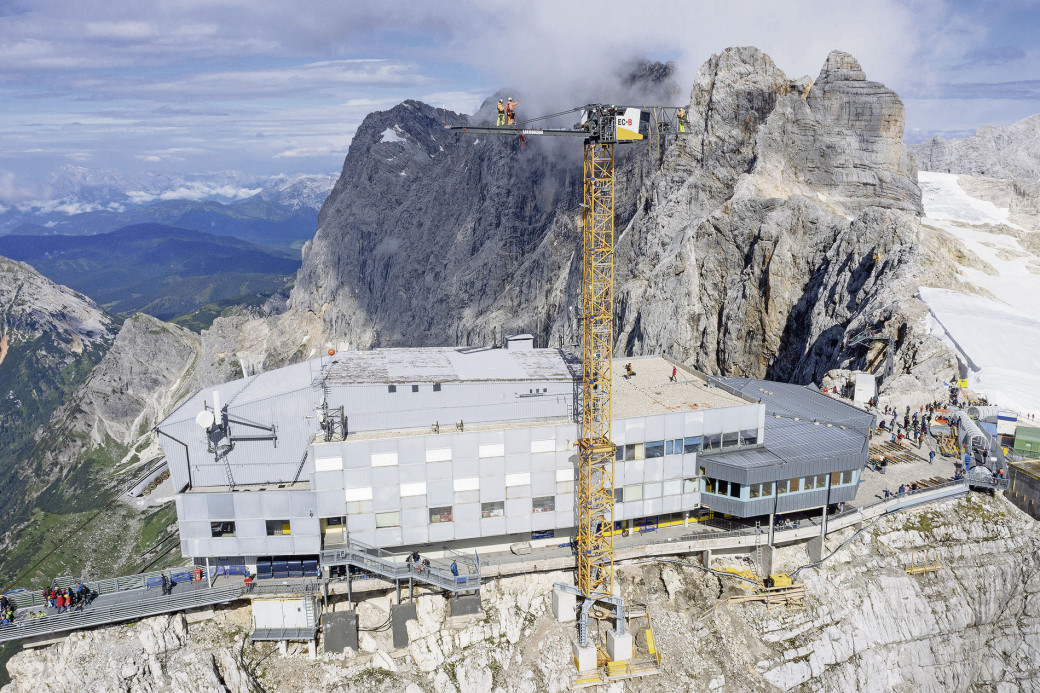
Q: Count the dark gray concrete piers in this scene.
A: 3